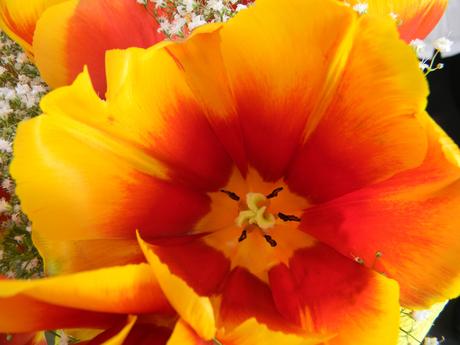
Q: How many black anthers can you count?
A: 5